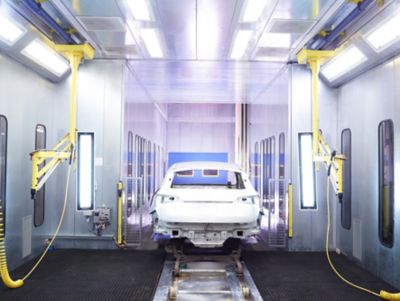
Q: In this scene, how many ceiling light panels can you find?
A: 8